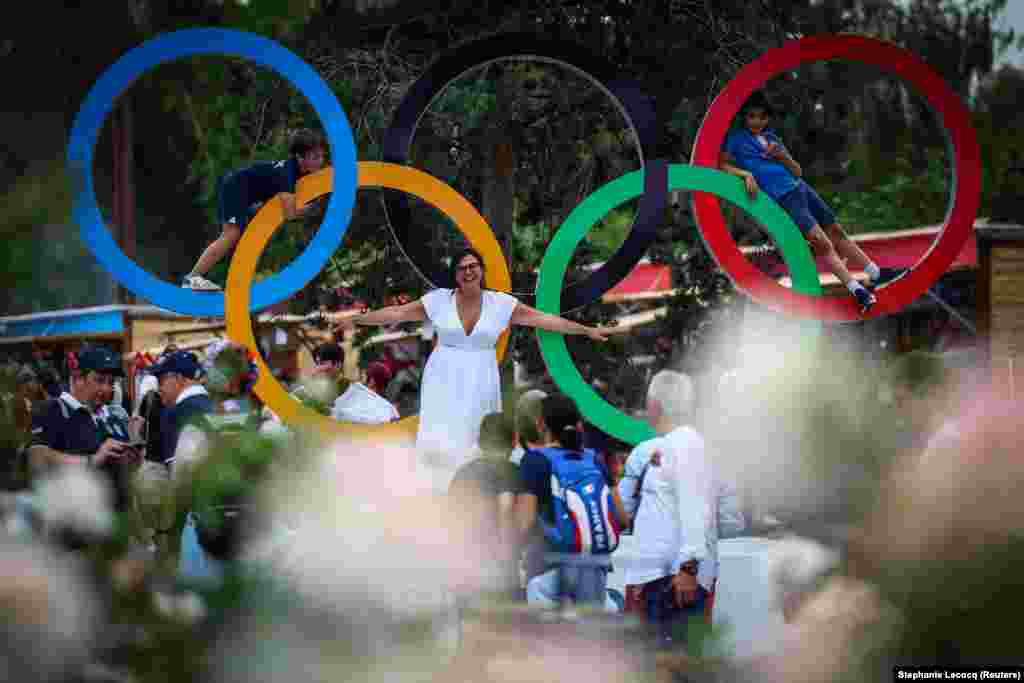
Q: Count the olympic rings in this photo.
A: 5